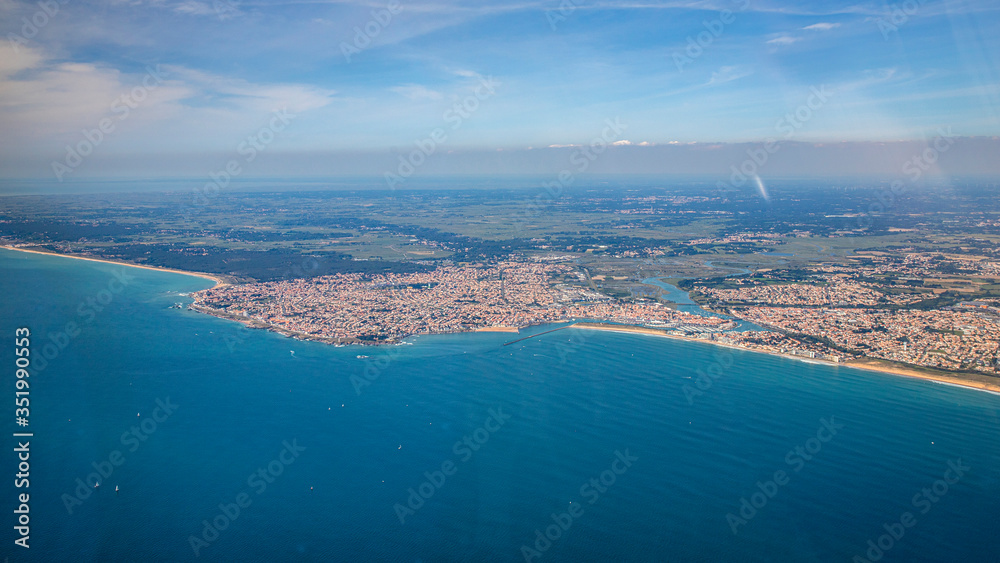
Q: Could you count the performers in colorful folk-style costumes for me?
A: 0